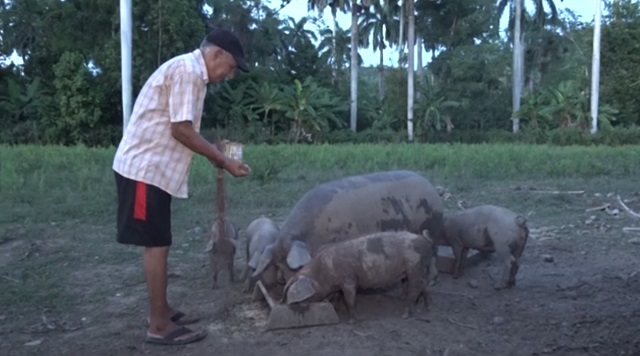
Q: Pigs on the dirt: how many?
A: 5